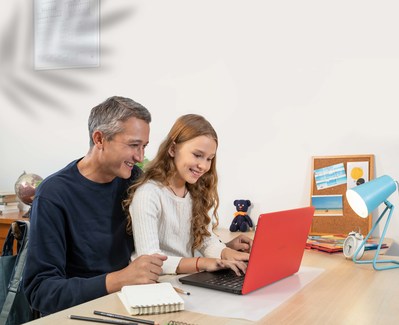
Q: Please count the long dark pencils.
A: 2